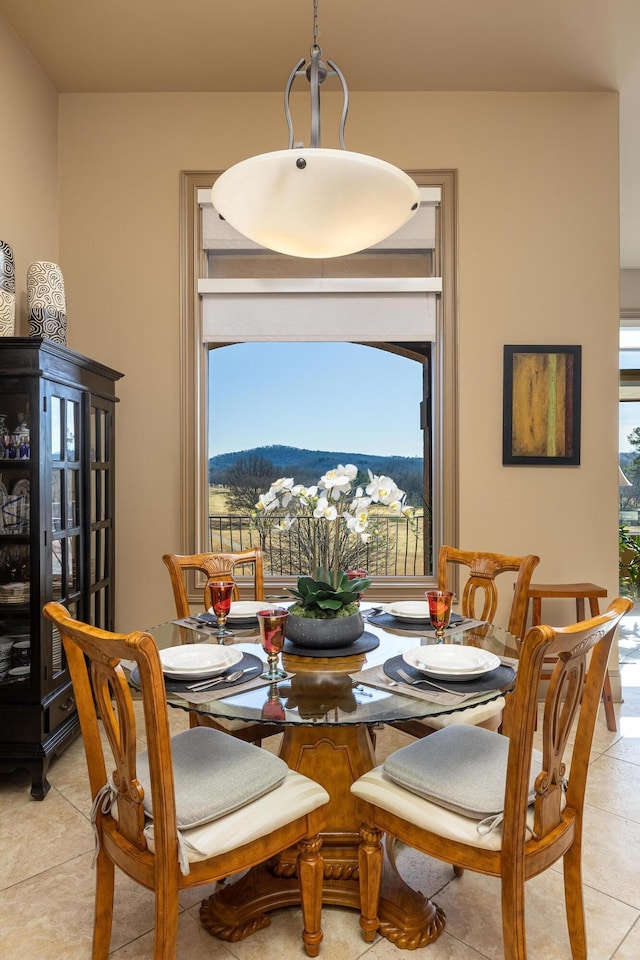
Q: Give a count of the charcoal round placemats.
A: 5